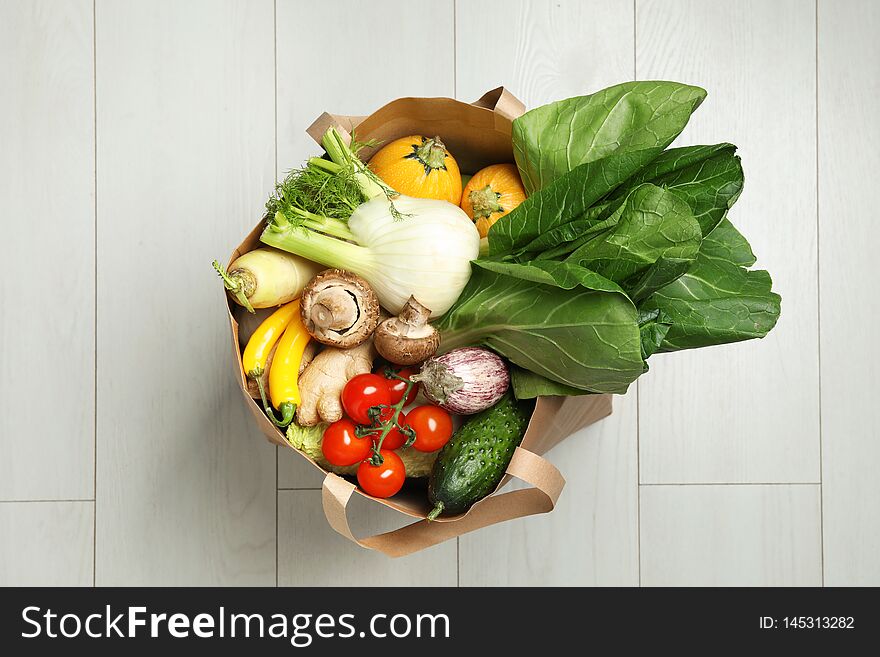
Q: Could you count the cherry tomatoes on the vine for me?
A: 6